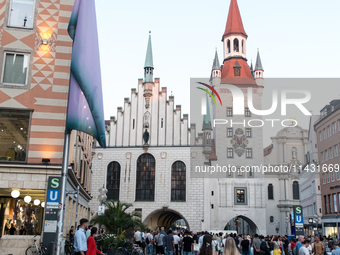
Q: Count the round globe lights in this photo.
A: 4